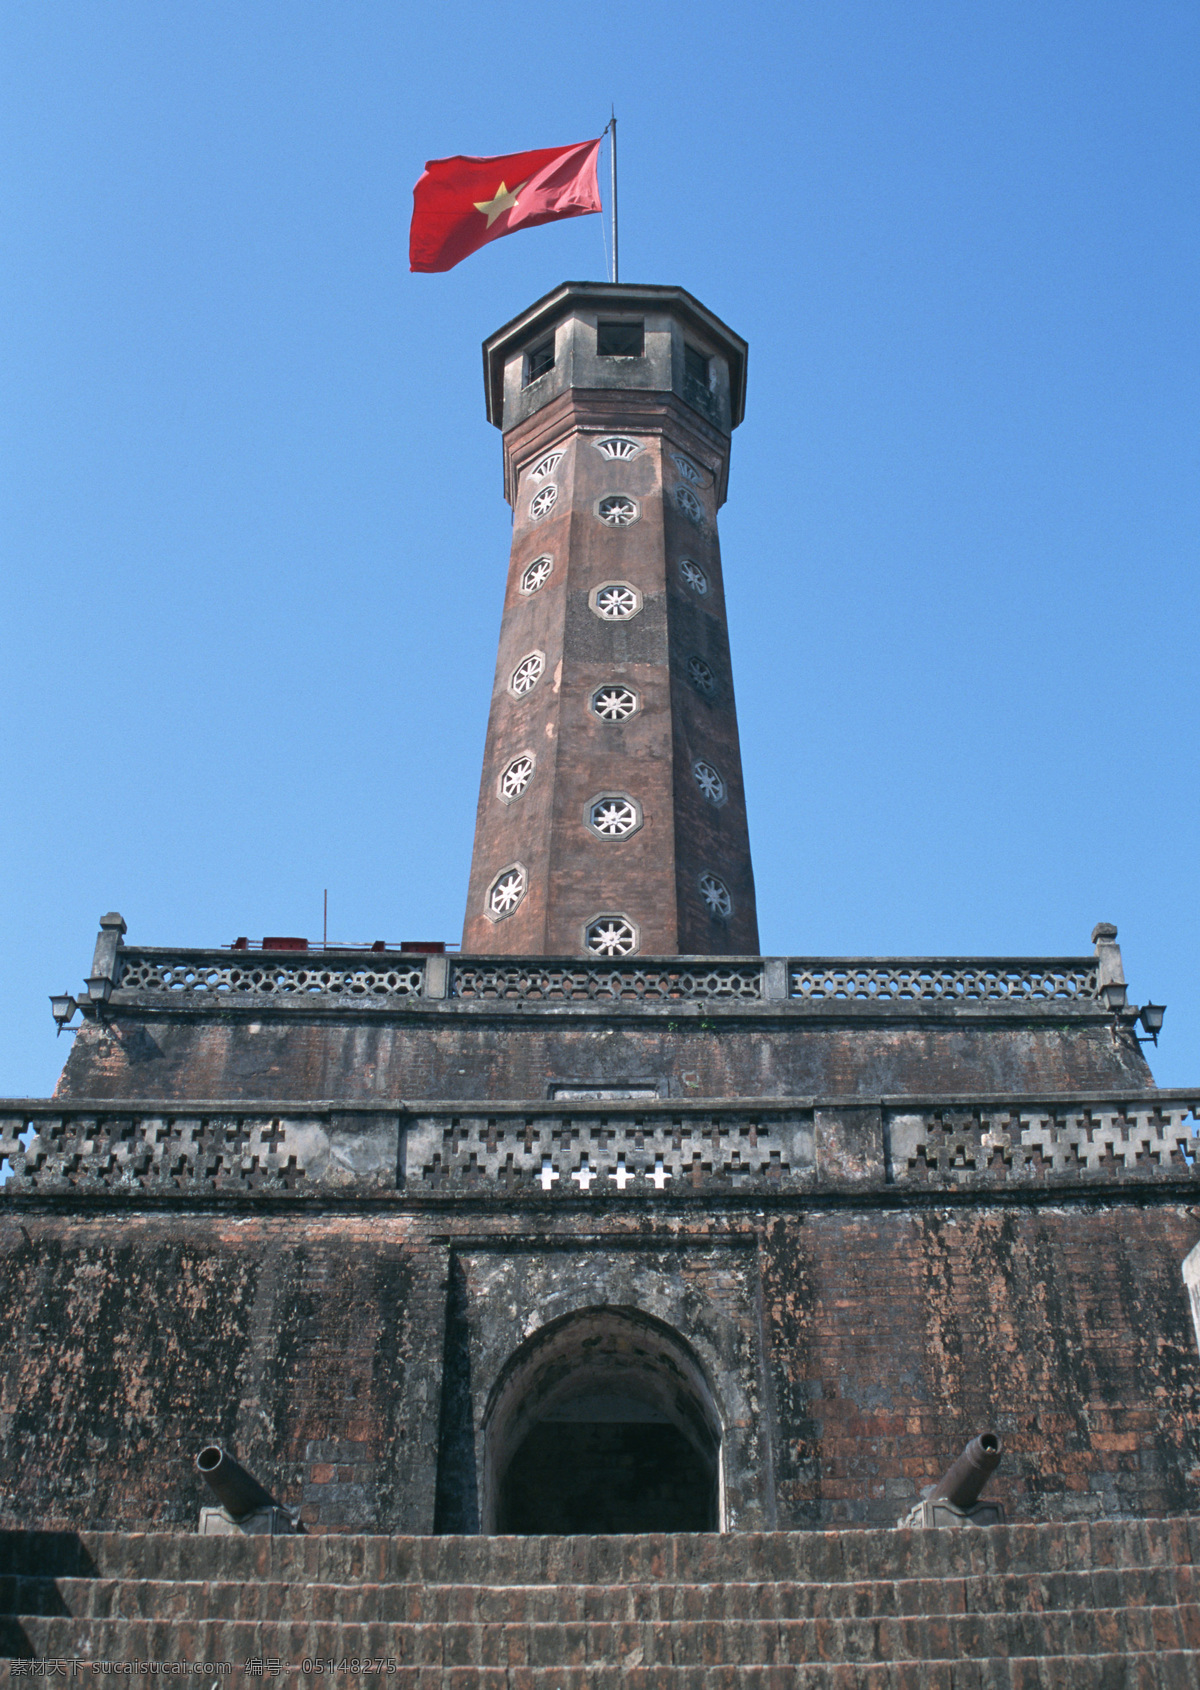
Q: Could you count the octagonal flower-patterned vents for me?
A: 15